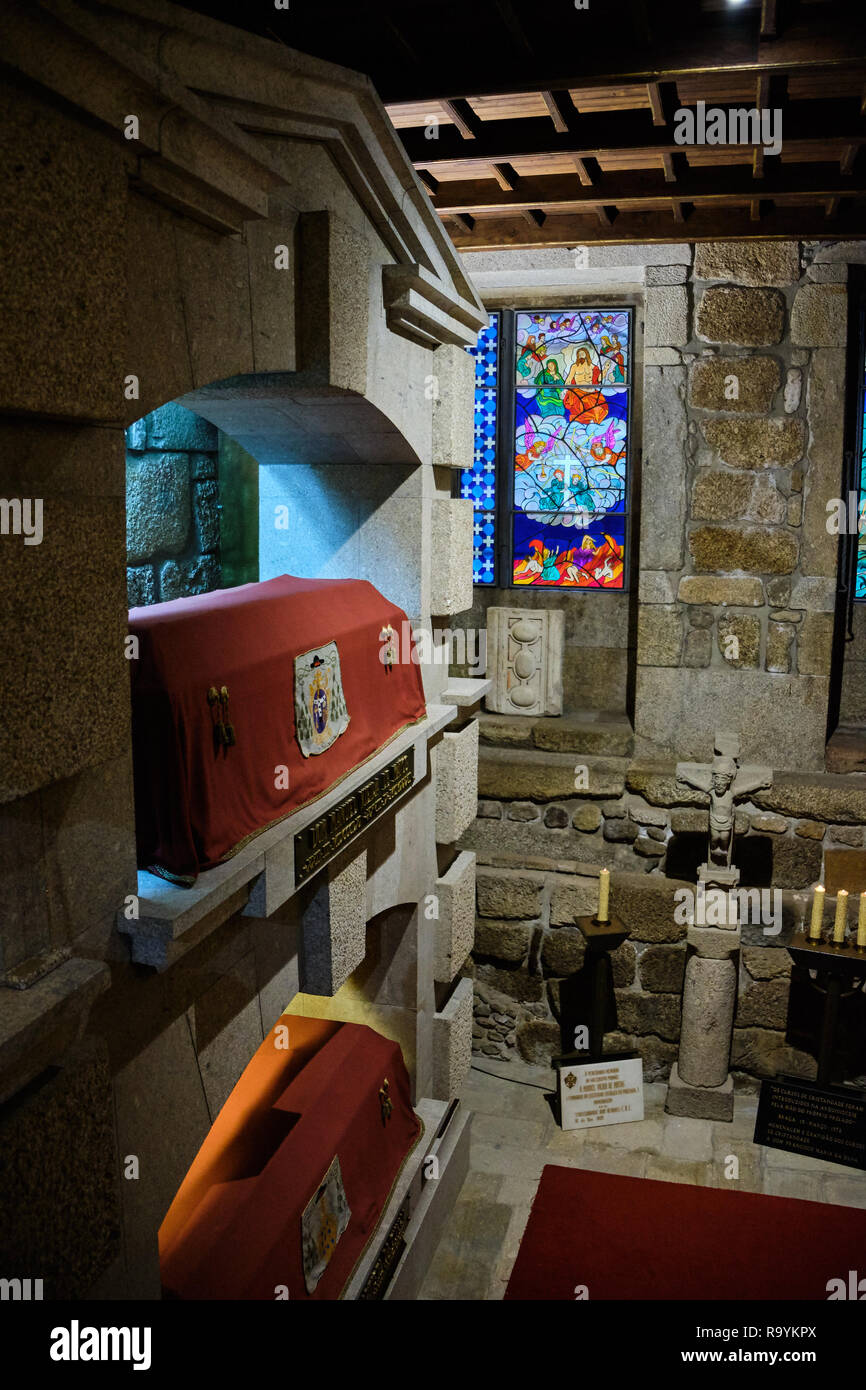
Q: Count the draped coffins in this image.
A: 2